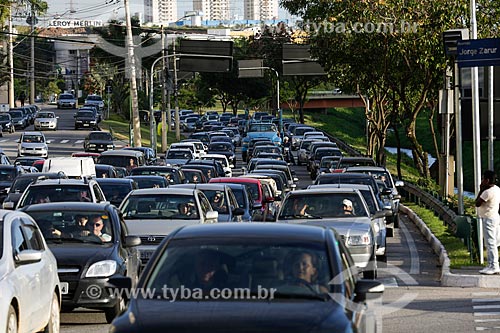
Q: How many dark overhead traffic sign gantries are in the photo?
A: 3